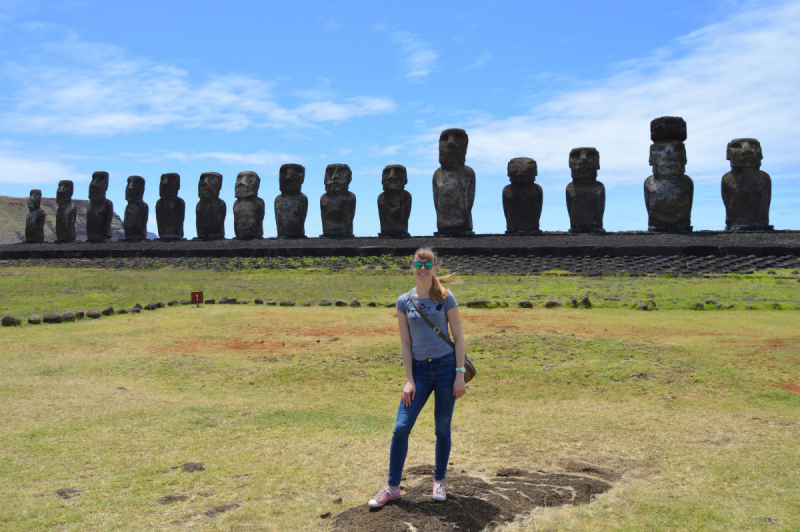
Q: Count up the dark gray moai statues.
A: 15